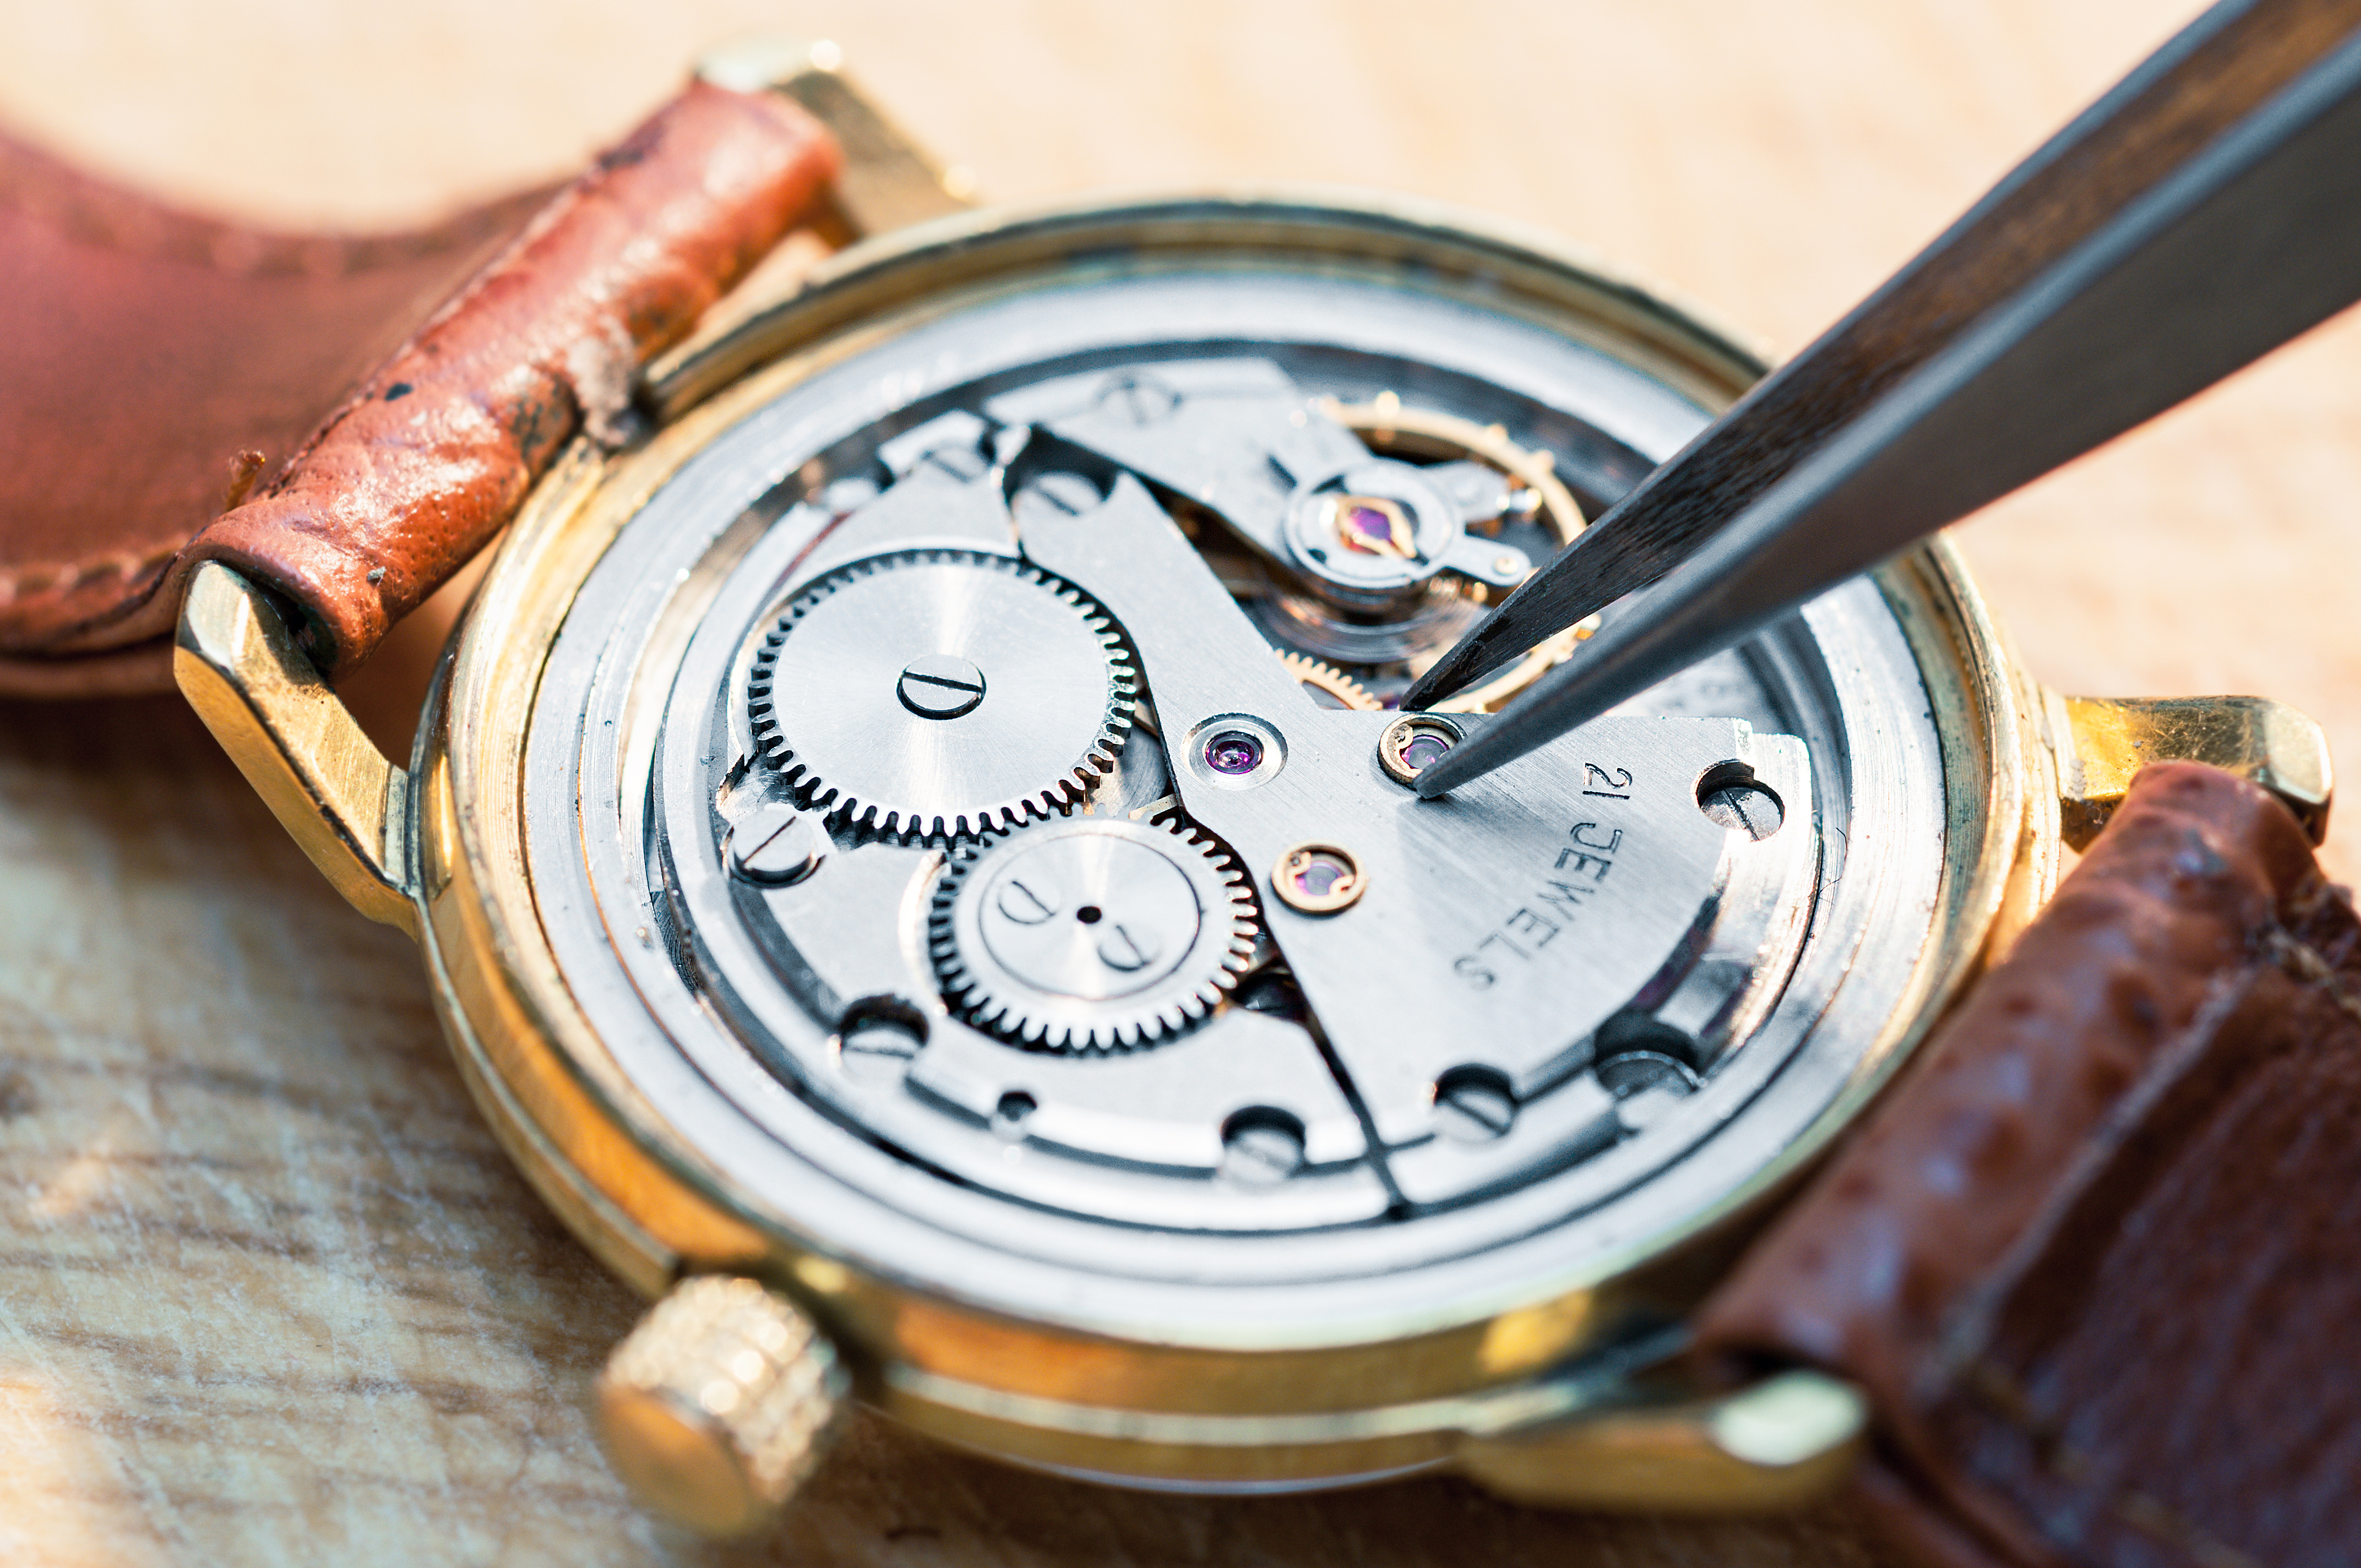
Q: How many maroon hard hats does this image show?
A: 0